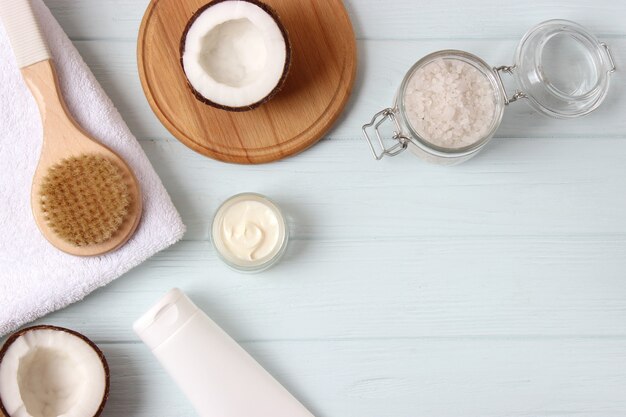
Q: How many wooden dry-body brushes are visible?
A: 1